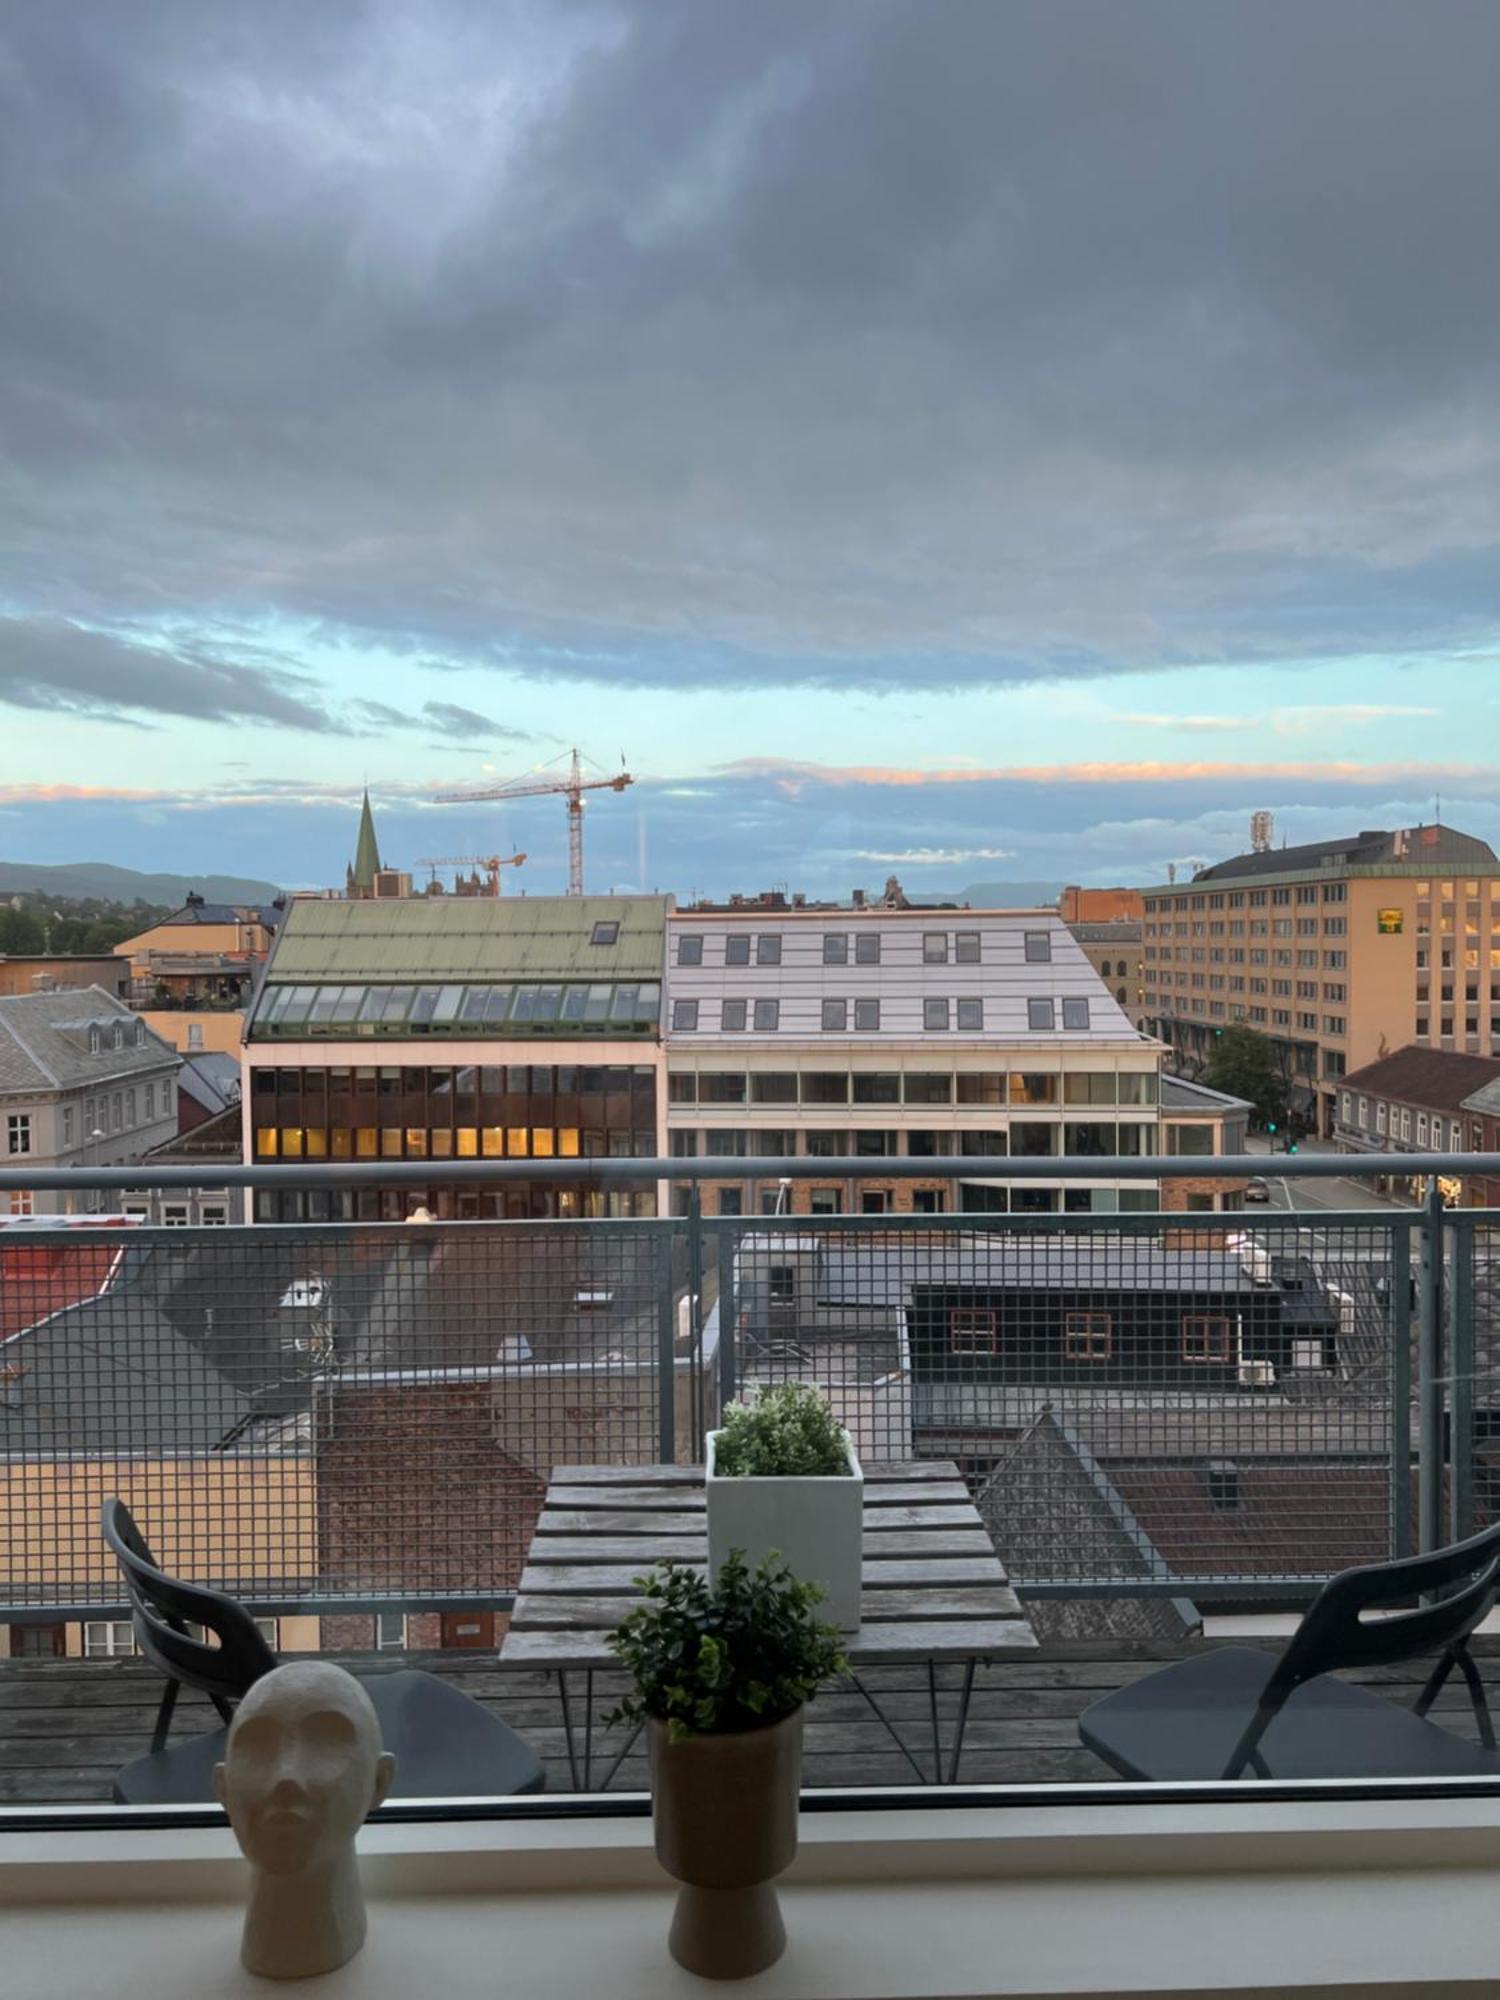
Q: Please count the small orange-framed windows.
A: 3